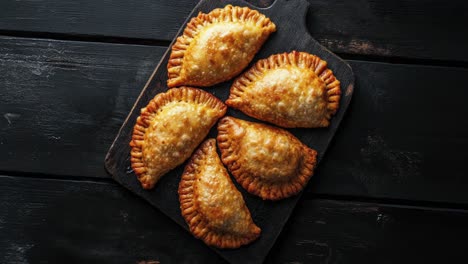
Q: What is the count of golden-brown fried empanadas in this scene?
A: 5